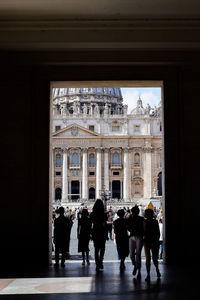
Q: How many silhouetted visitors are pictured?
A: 6